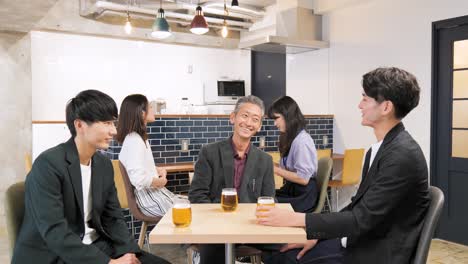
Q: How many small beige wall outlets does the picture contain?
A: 3